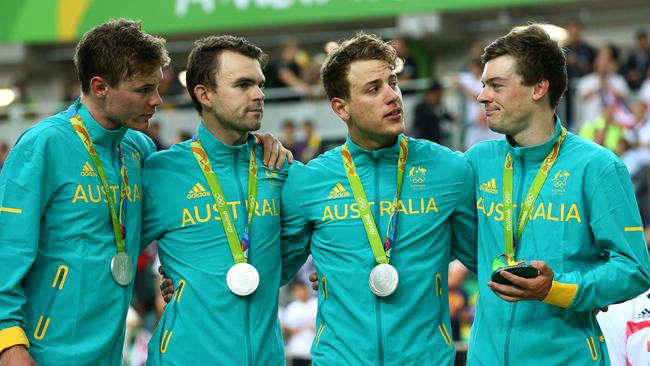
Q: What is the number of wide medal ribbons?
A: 4